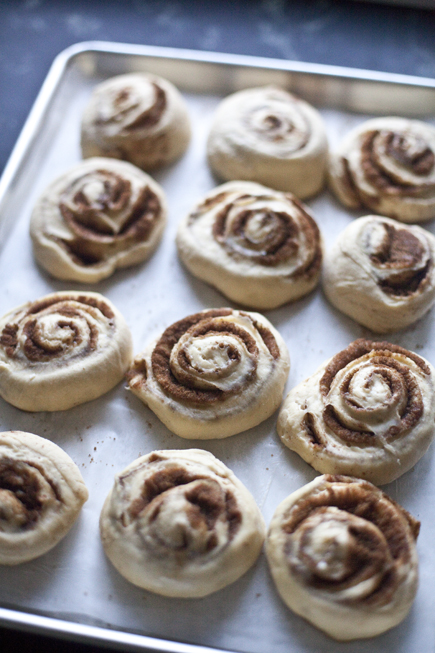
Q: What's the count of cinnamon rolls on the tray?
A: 12